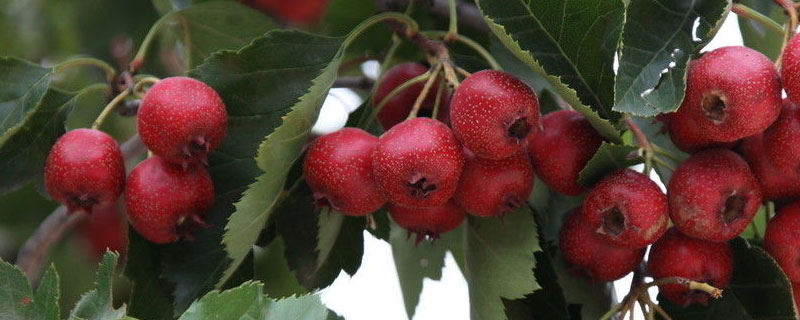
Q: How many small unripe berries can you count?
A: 0